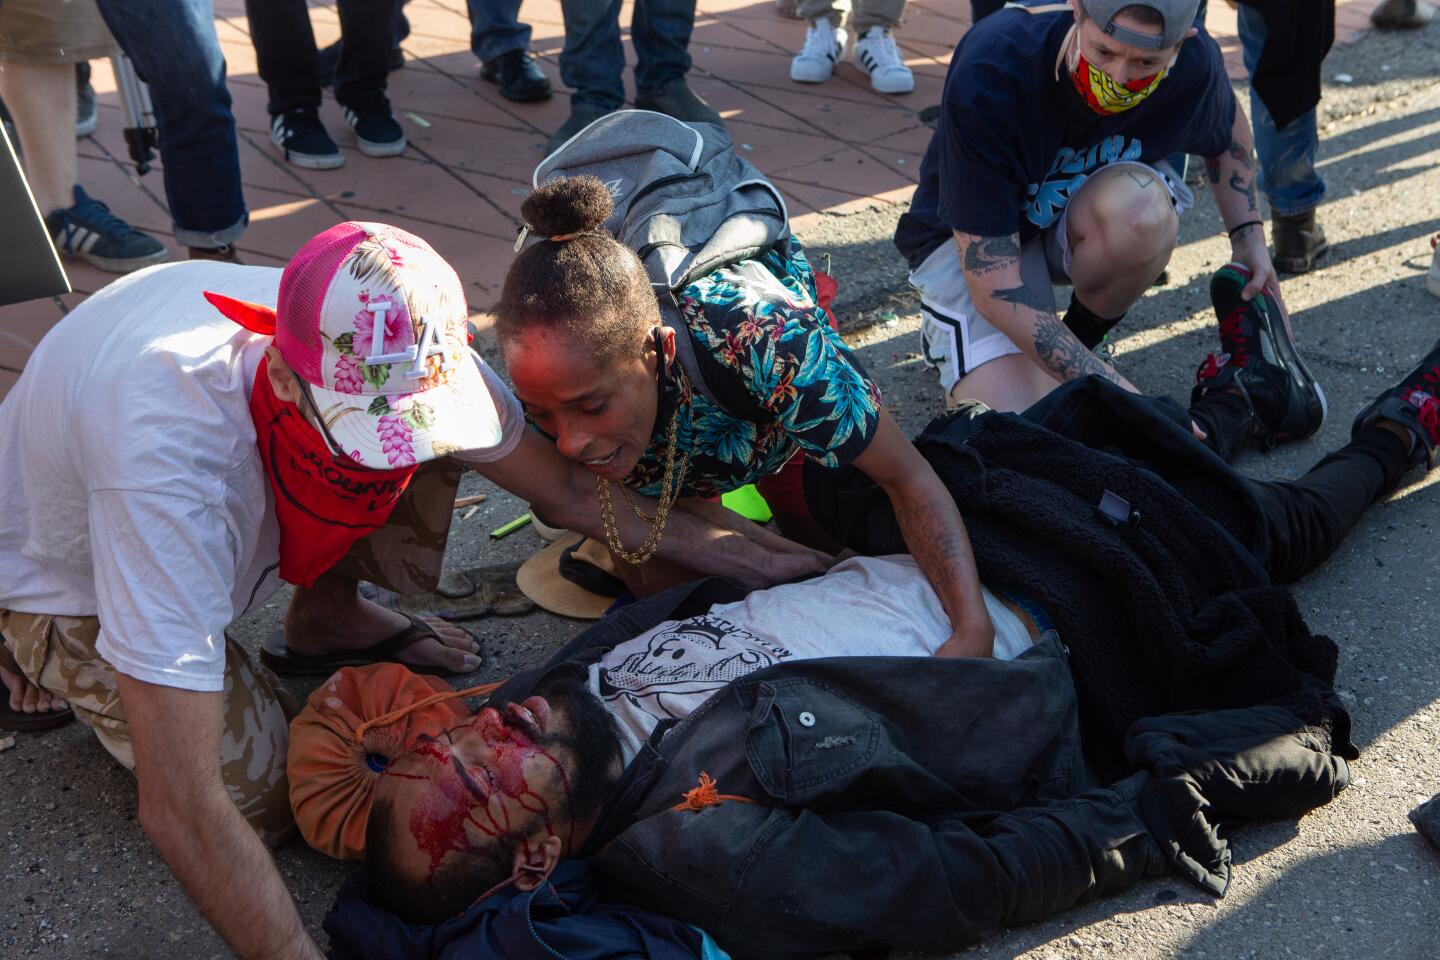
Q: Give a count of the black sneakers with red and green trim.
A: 2